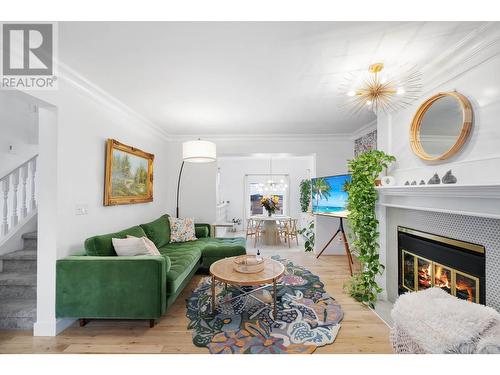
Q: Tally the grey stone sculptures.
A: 5